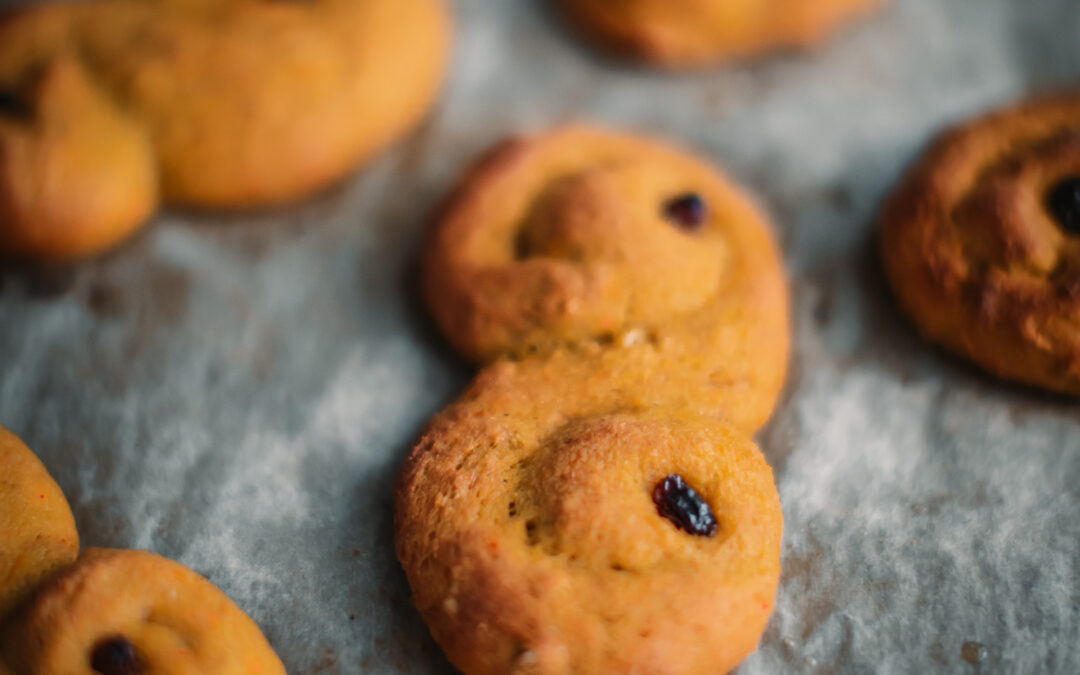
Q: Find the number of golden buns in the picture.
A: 5